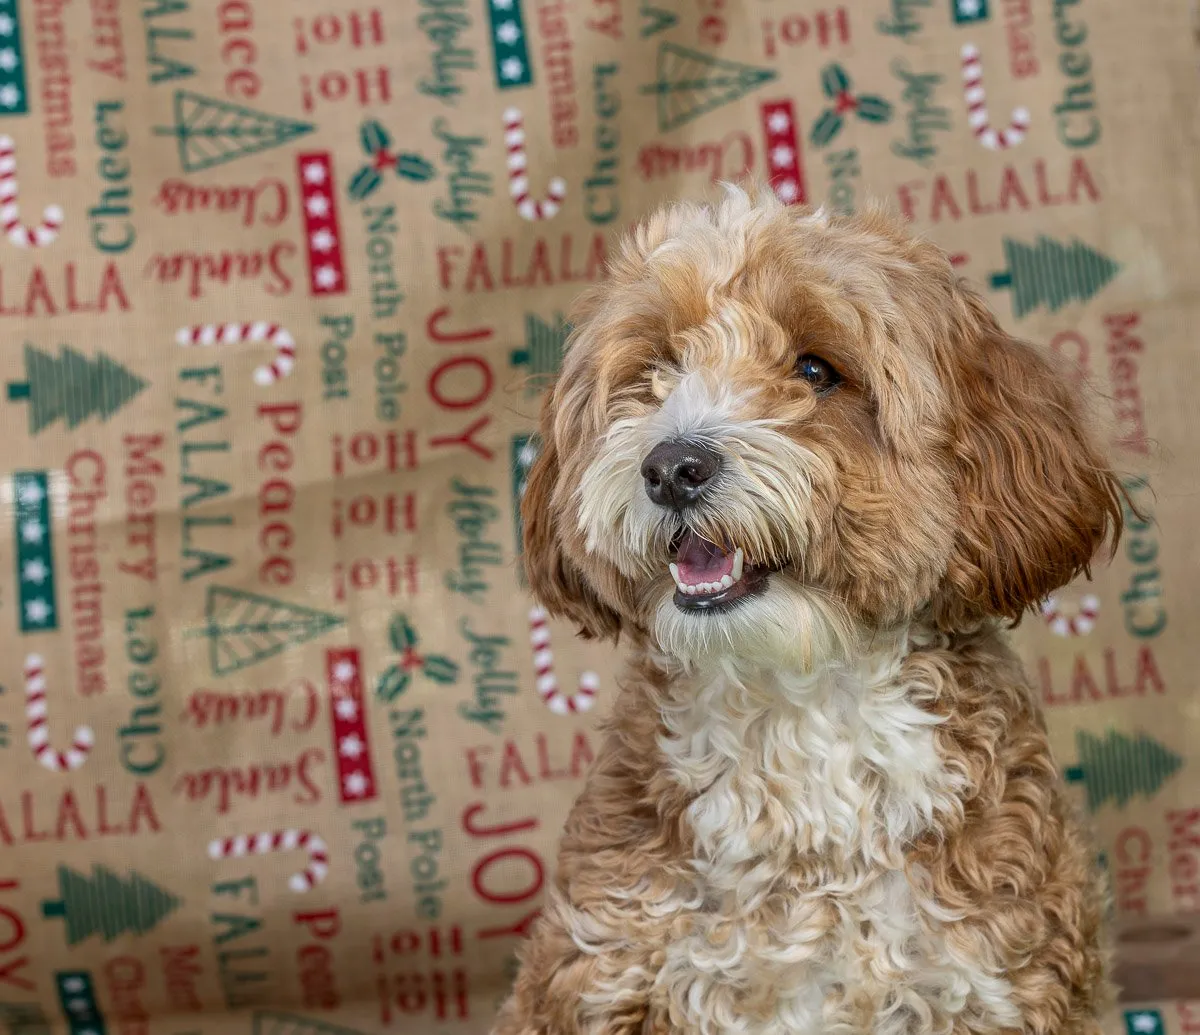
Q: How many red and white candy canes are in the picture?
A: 8